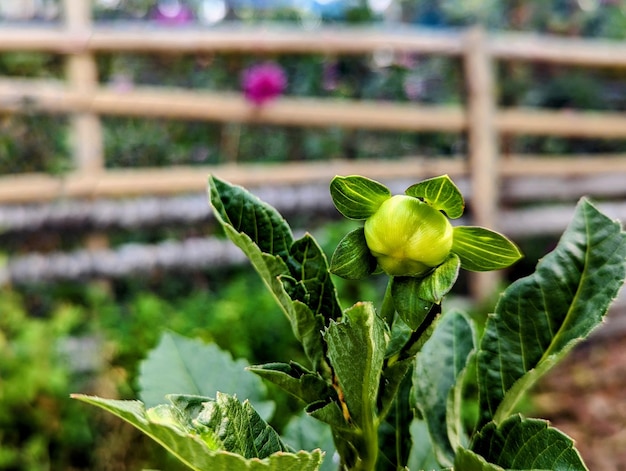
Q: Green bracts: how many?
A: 6